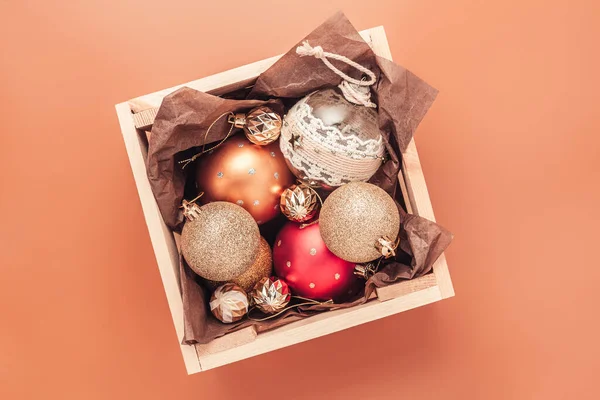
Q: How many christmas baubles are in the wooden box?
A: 10